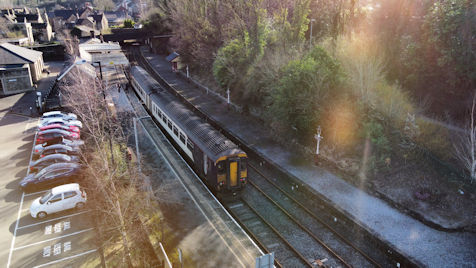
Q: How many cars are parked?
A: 9